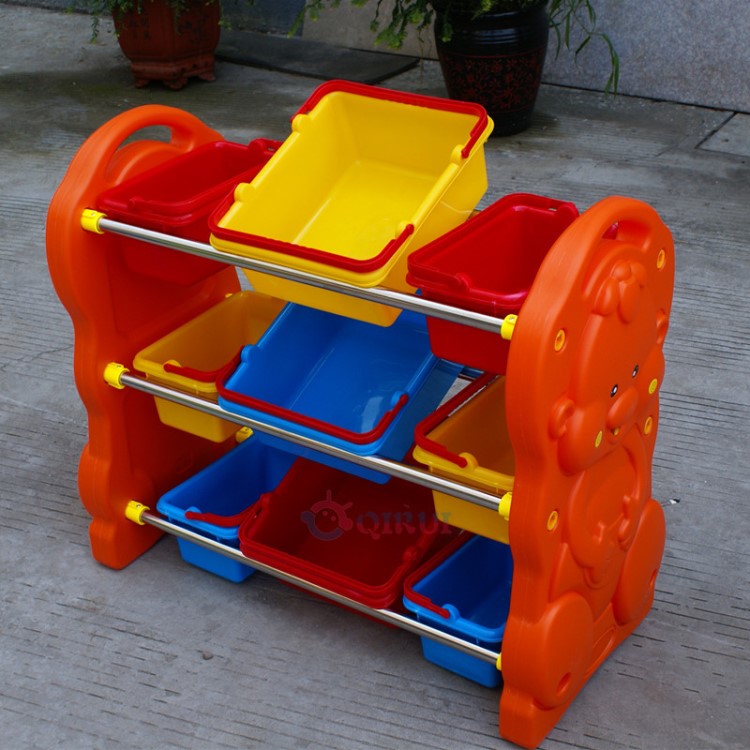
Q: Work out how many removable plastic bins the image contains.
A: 9